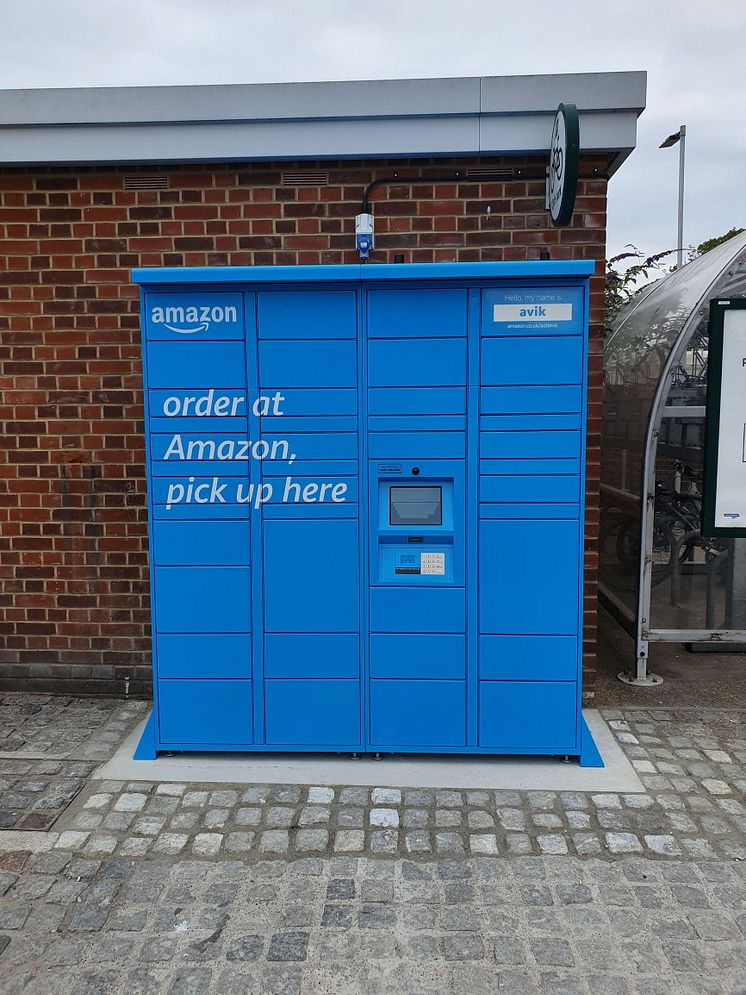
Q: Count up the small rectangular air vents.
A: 3